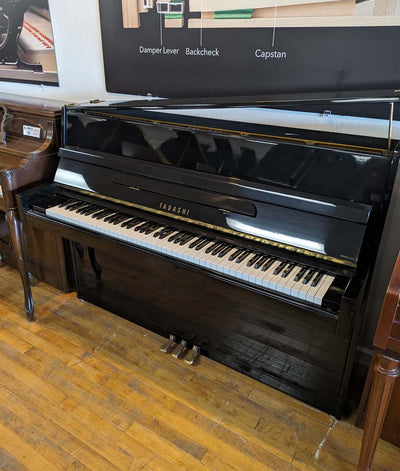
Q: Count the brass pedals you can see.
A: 3